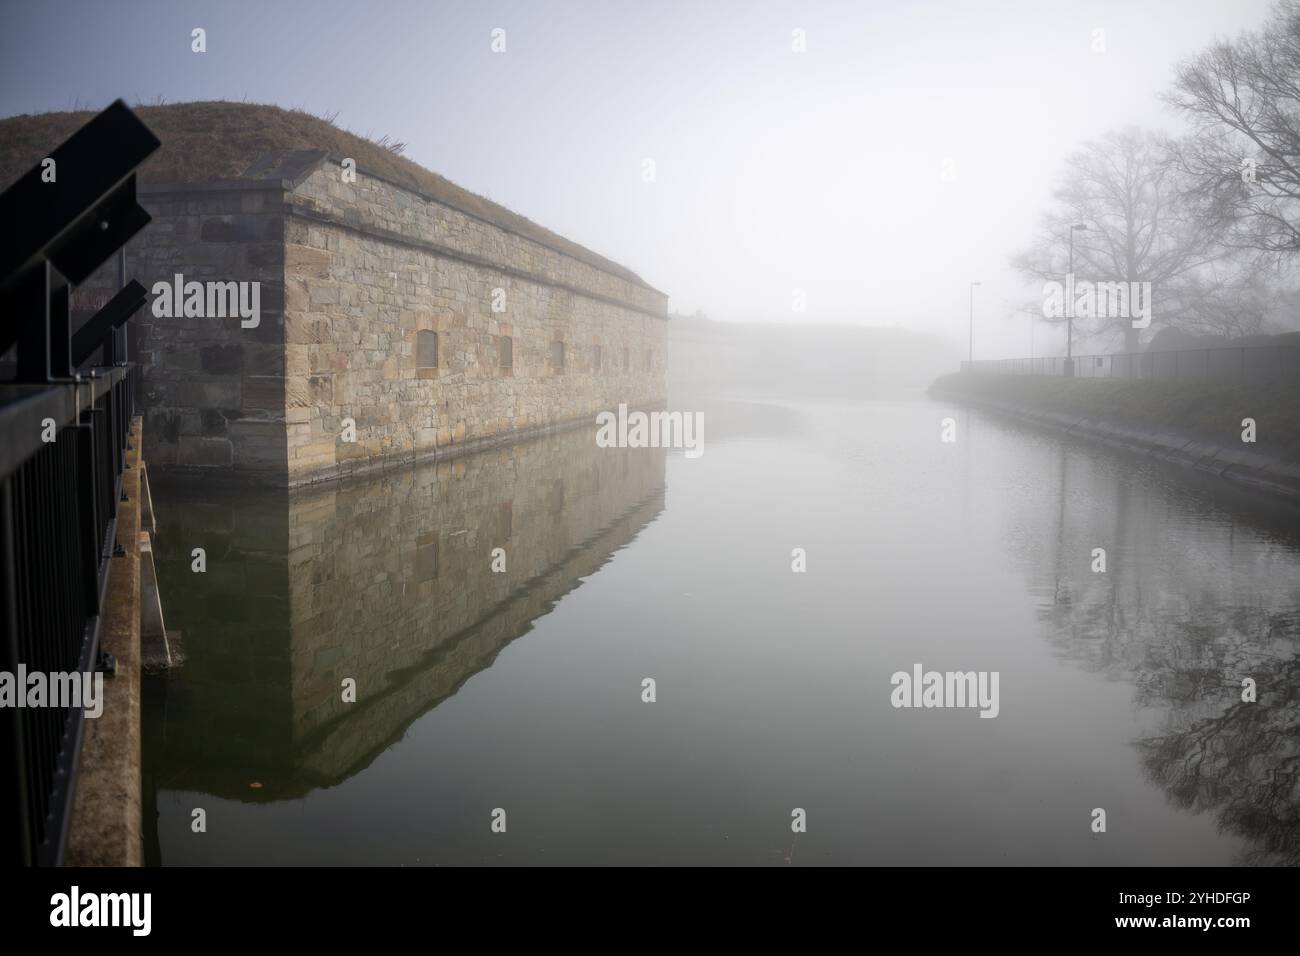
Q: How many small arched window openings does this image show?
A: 6